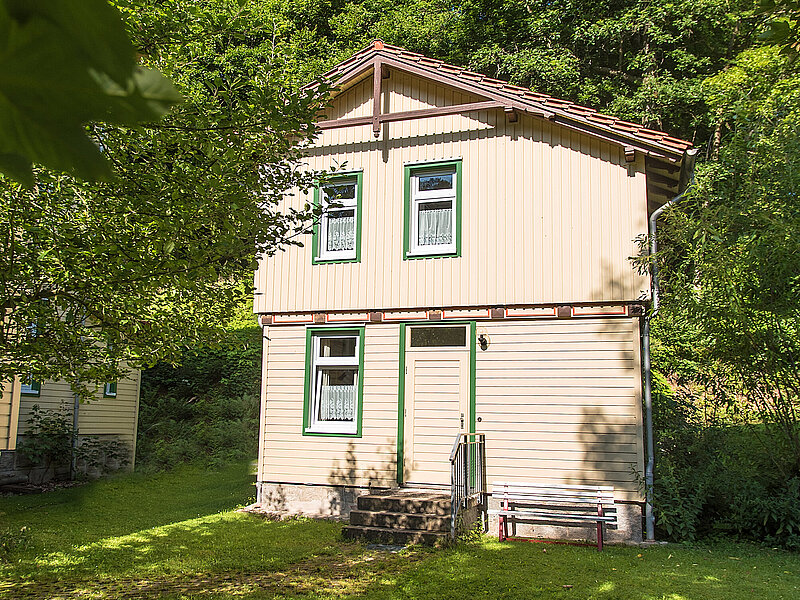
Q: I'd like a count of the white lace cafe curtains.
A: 3